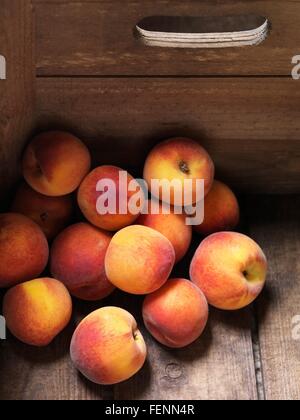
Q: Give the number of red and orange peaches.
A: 13